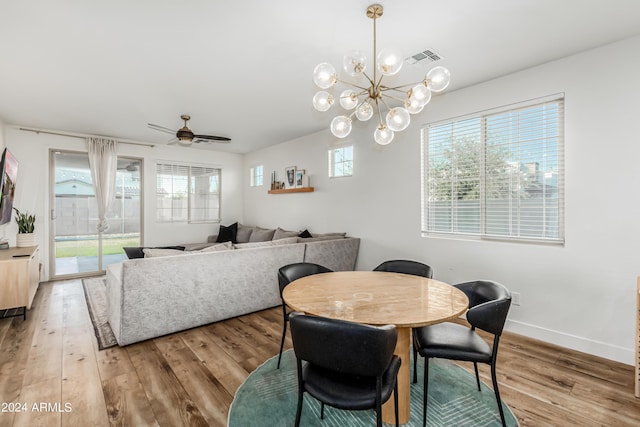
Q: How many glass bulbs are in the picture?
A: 12